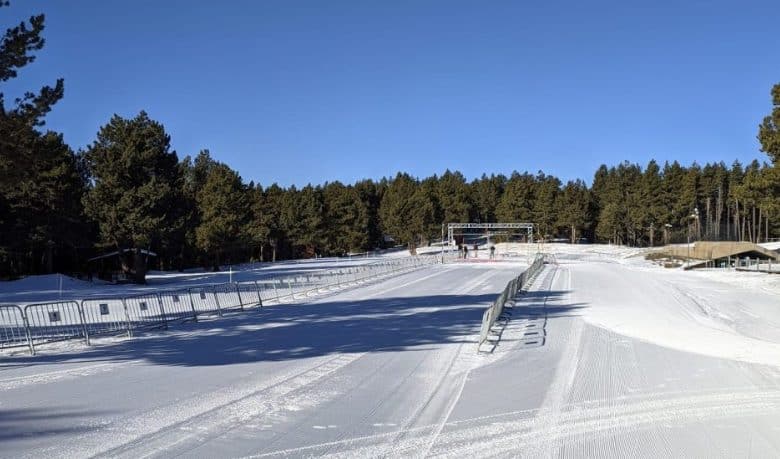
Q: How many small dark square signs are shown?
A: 5